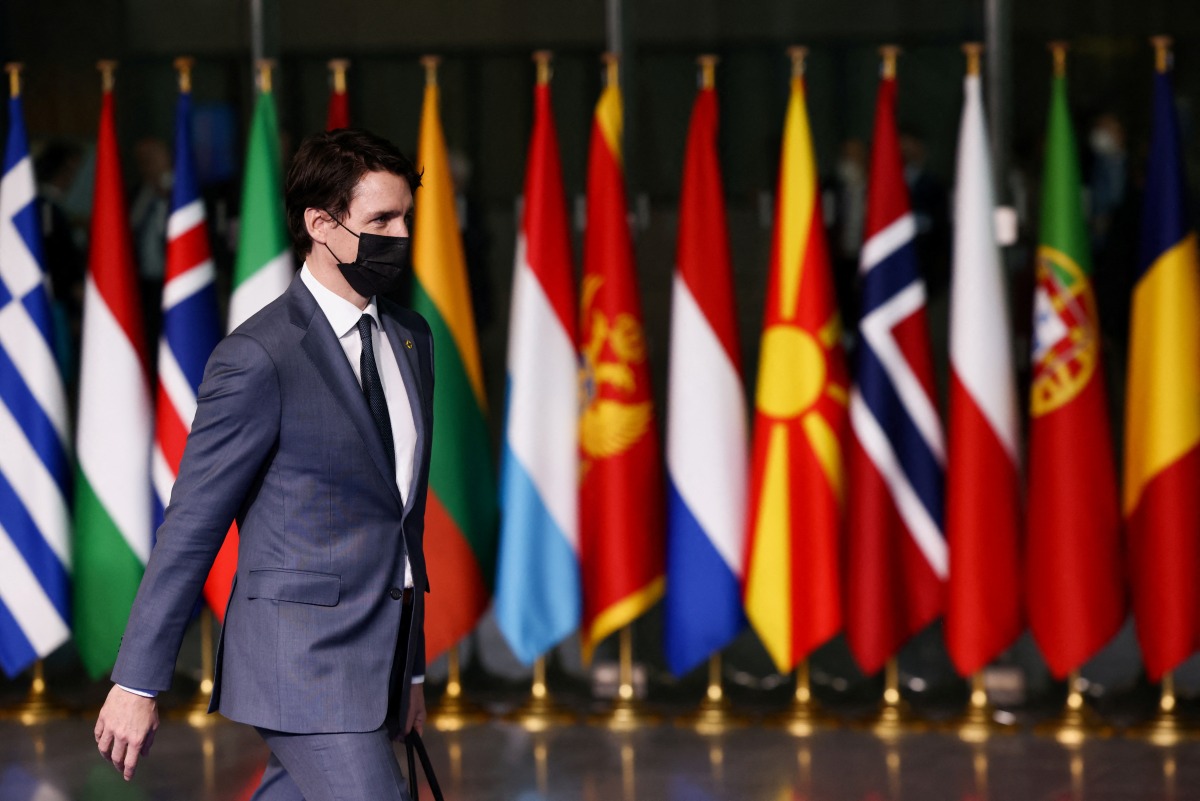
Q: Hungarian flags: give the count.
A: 1